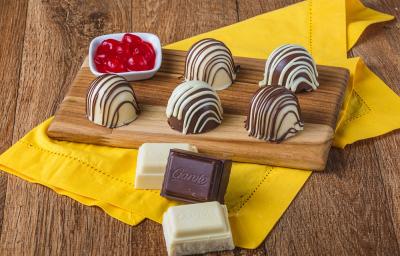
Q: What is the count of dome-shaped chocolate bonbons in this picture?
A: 5